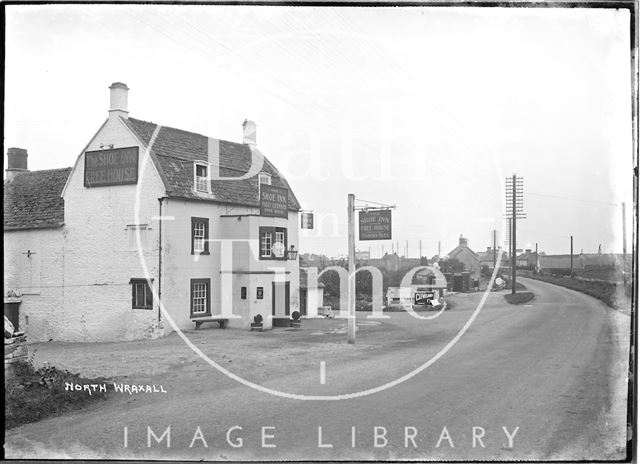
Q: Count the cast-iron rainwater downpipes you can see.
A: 1